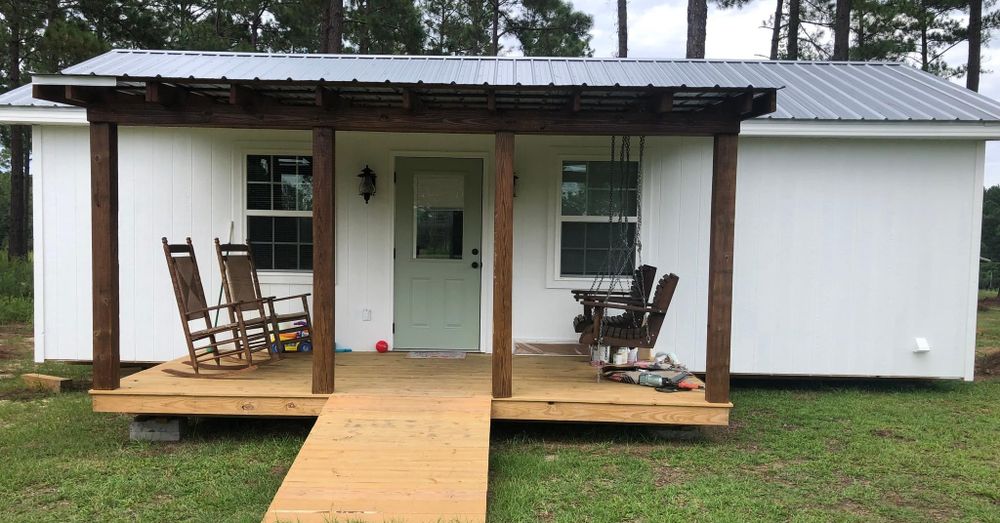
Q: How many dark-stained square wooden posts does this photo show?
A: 4